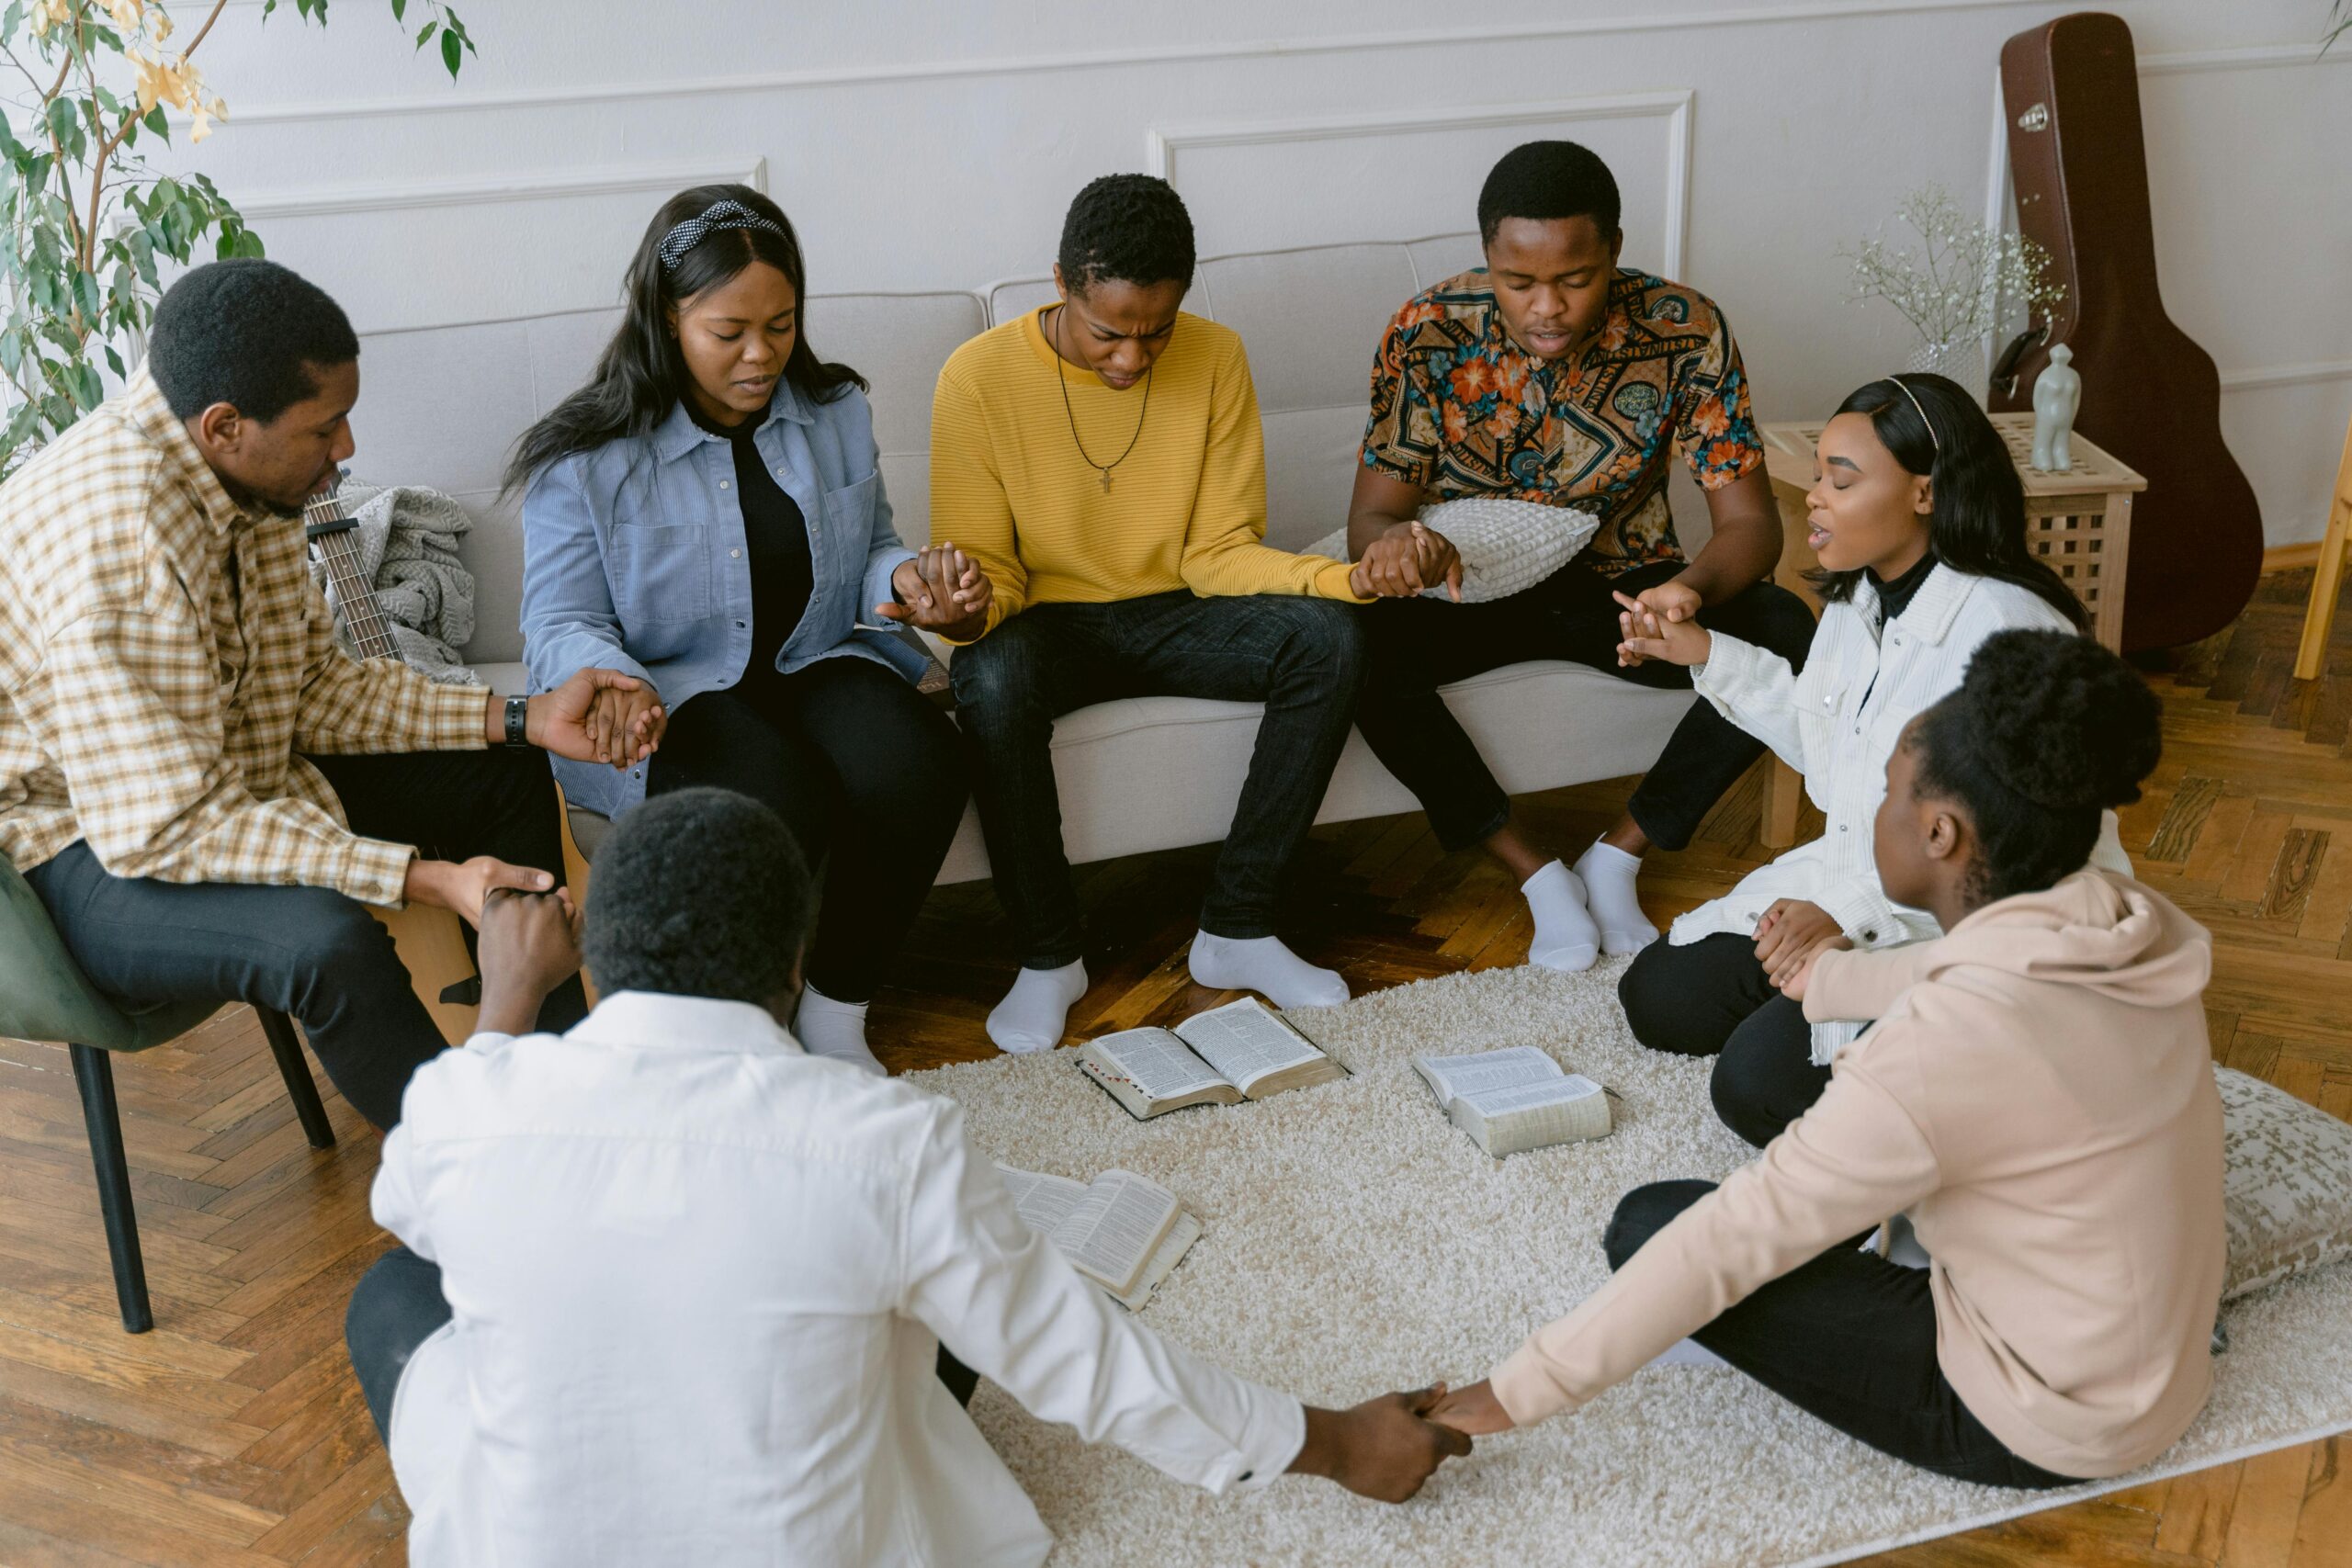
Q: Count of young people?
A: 7